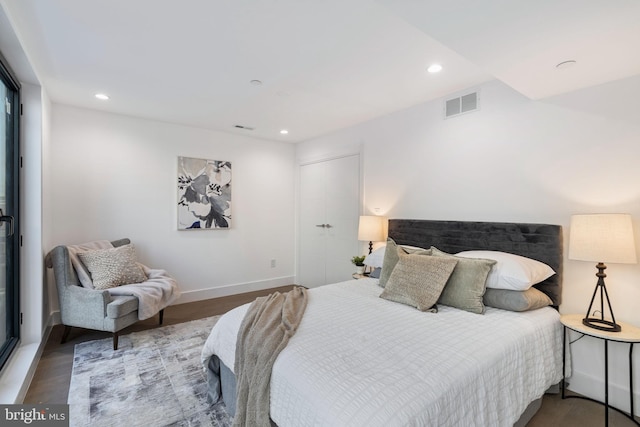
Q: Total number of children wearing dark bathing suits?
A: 0